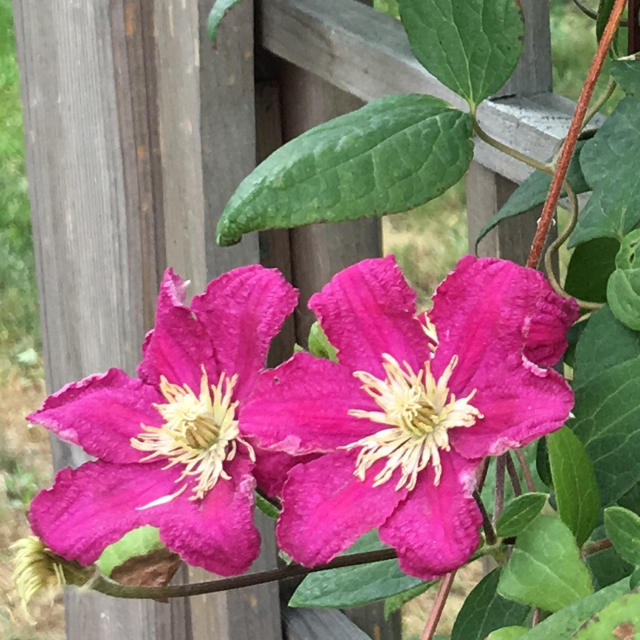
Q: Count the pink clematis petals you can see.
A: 12